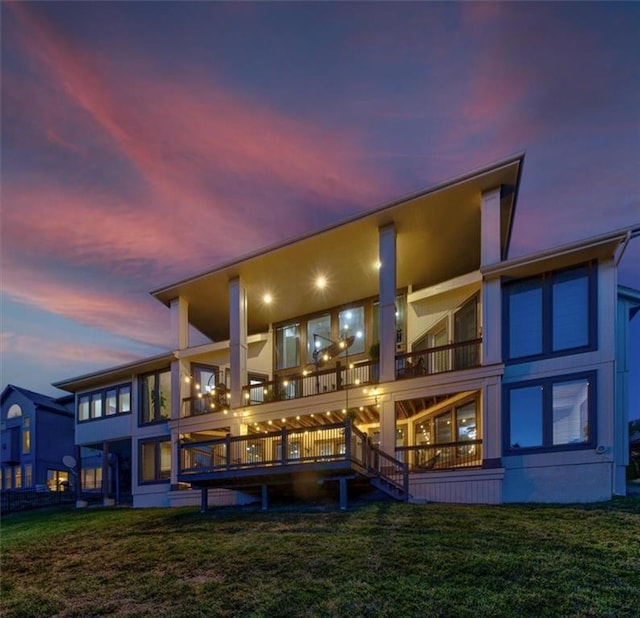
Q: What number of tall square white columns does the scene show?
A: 4